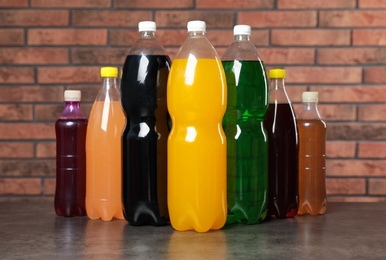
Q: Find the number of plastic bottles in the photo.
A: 7